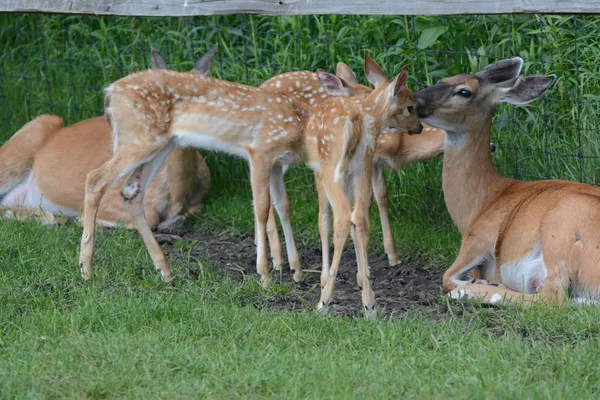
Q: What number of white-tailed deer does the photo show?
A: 5